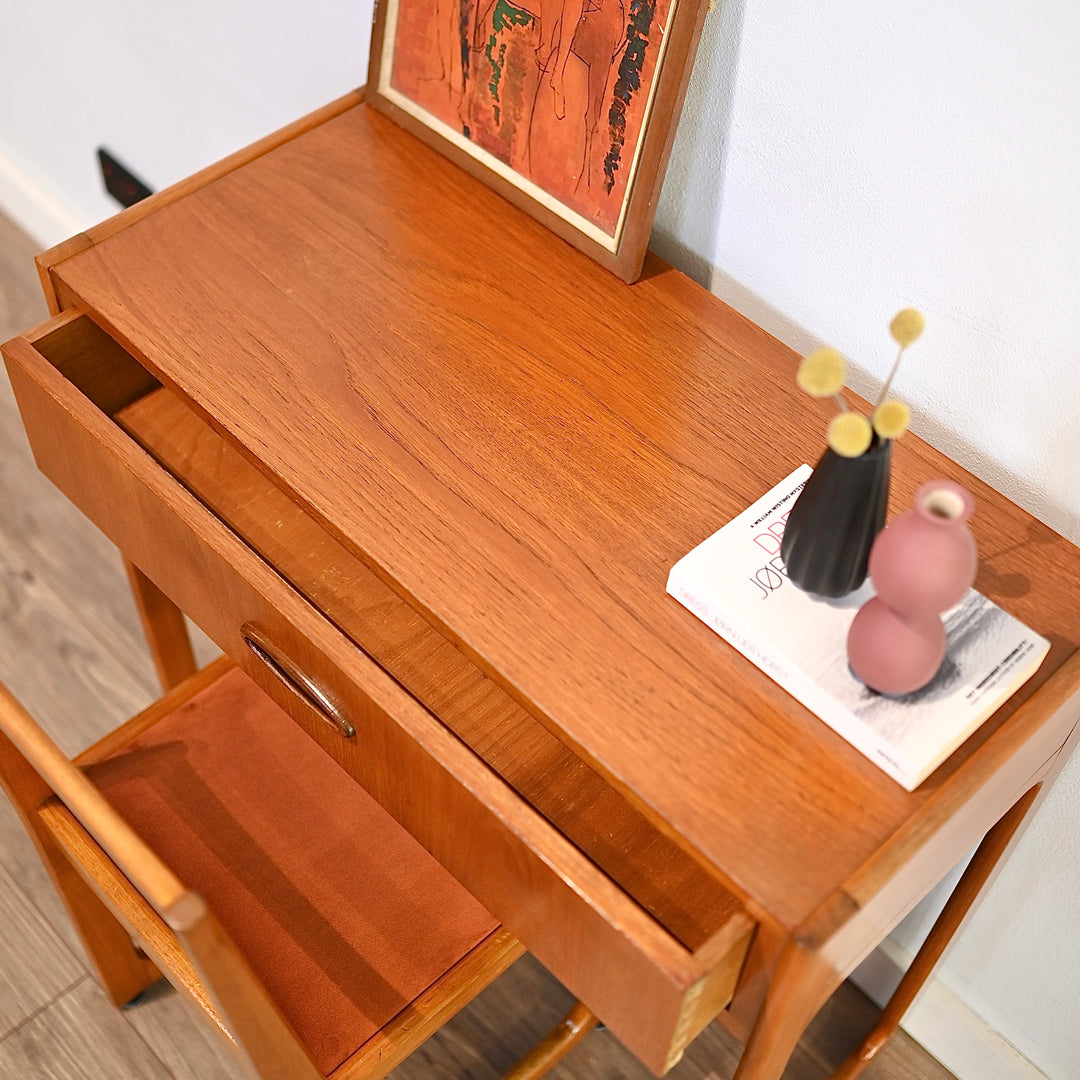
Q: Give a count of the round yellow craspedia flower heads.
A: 4